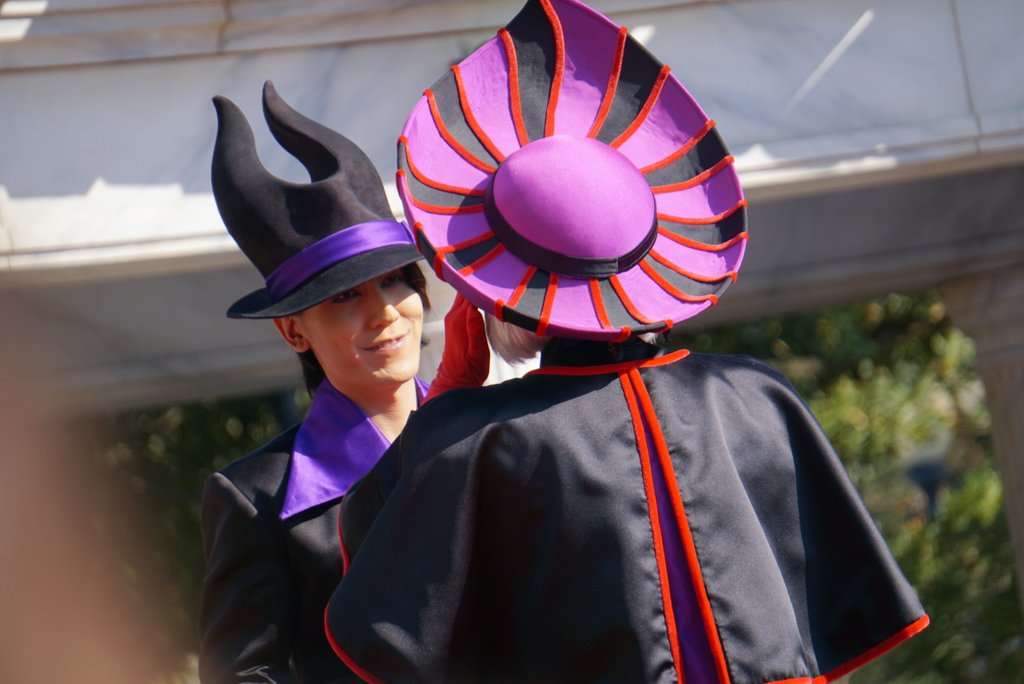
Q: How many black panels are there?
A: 10